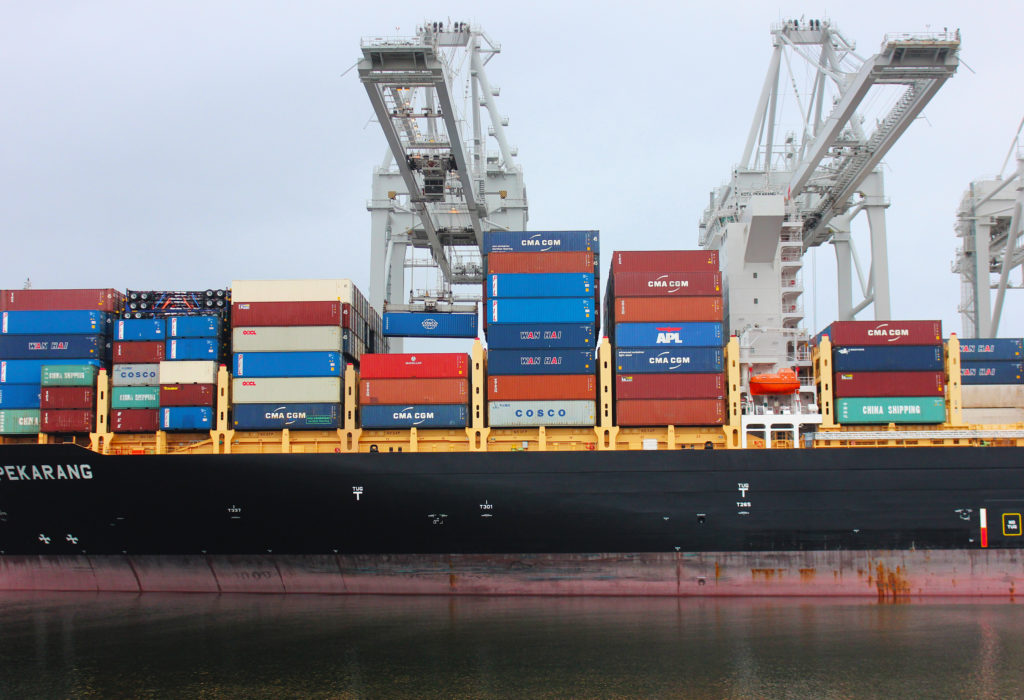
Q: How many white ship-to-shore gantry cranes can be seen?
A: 3